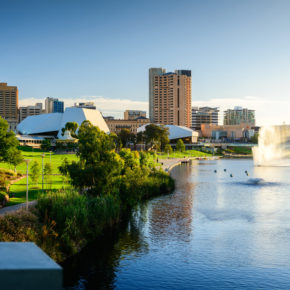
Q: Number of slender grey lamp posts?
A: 3